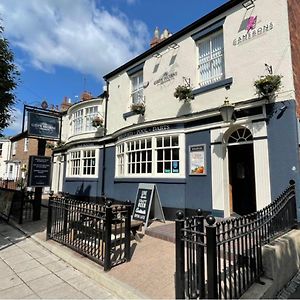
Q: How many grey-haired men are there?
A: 0